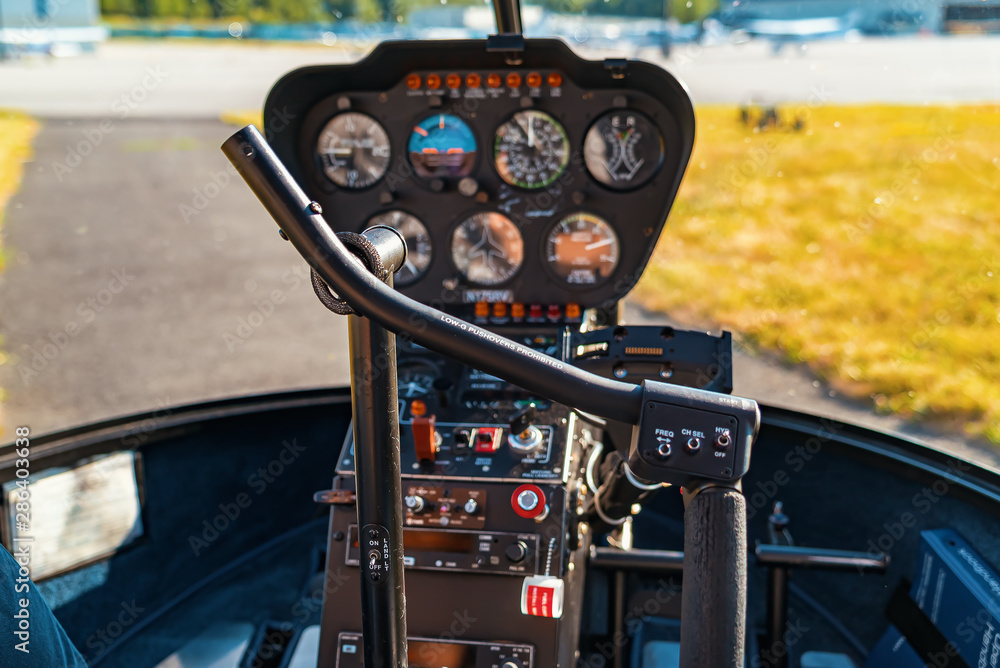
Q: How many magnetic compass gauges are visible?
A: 1